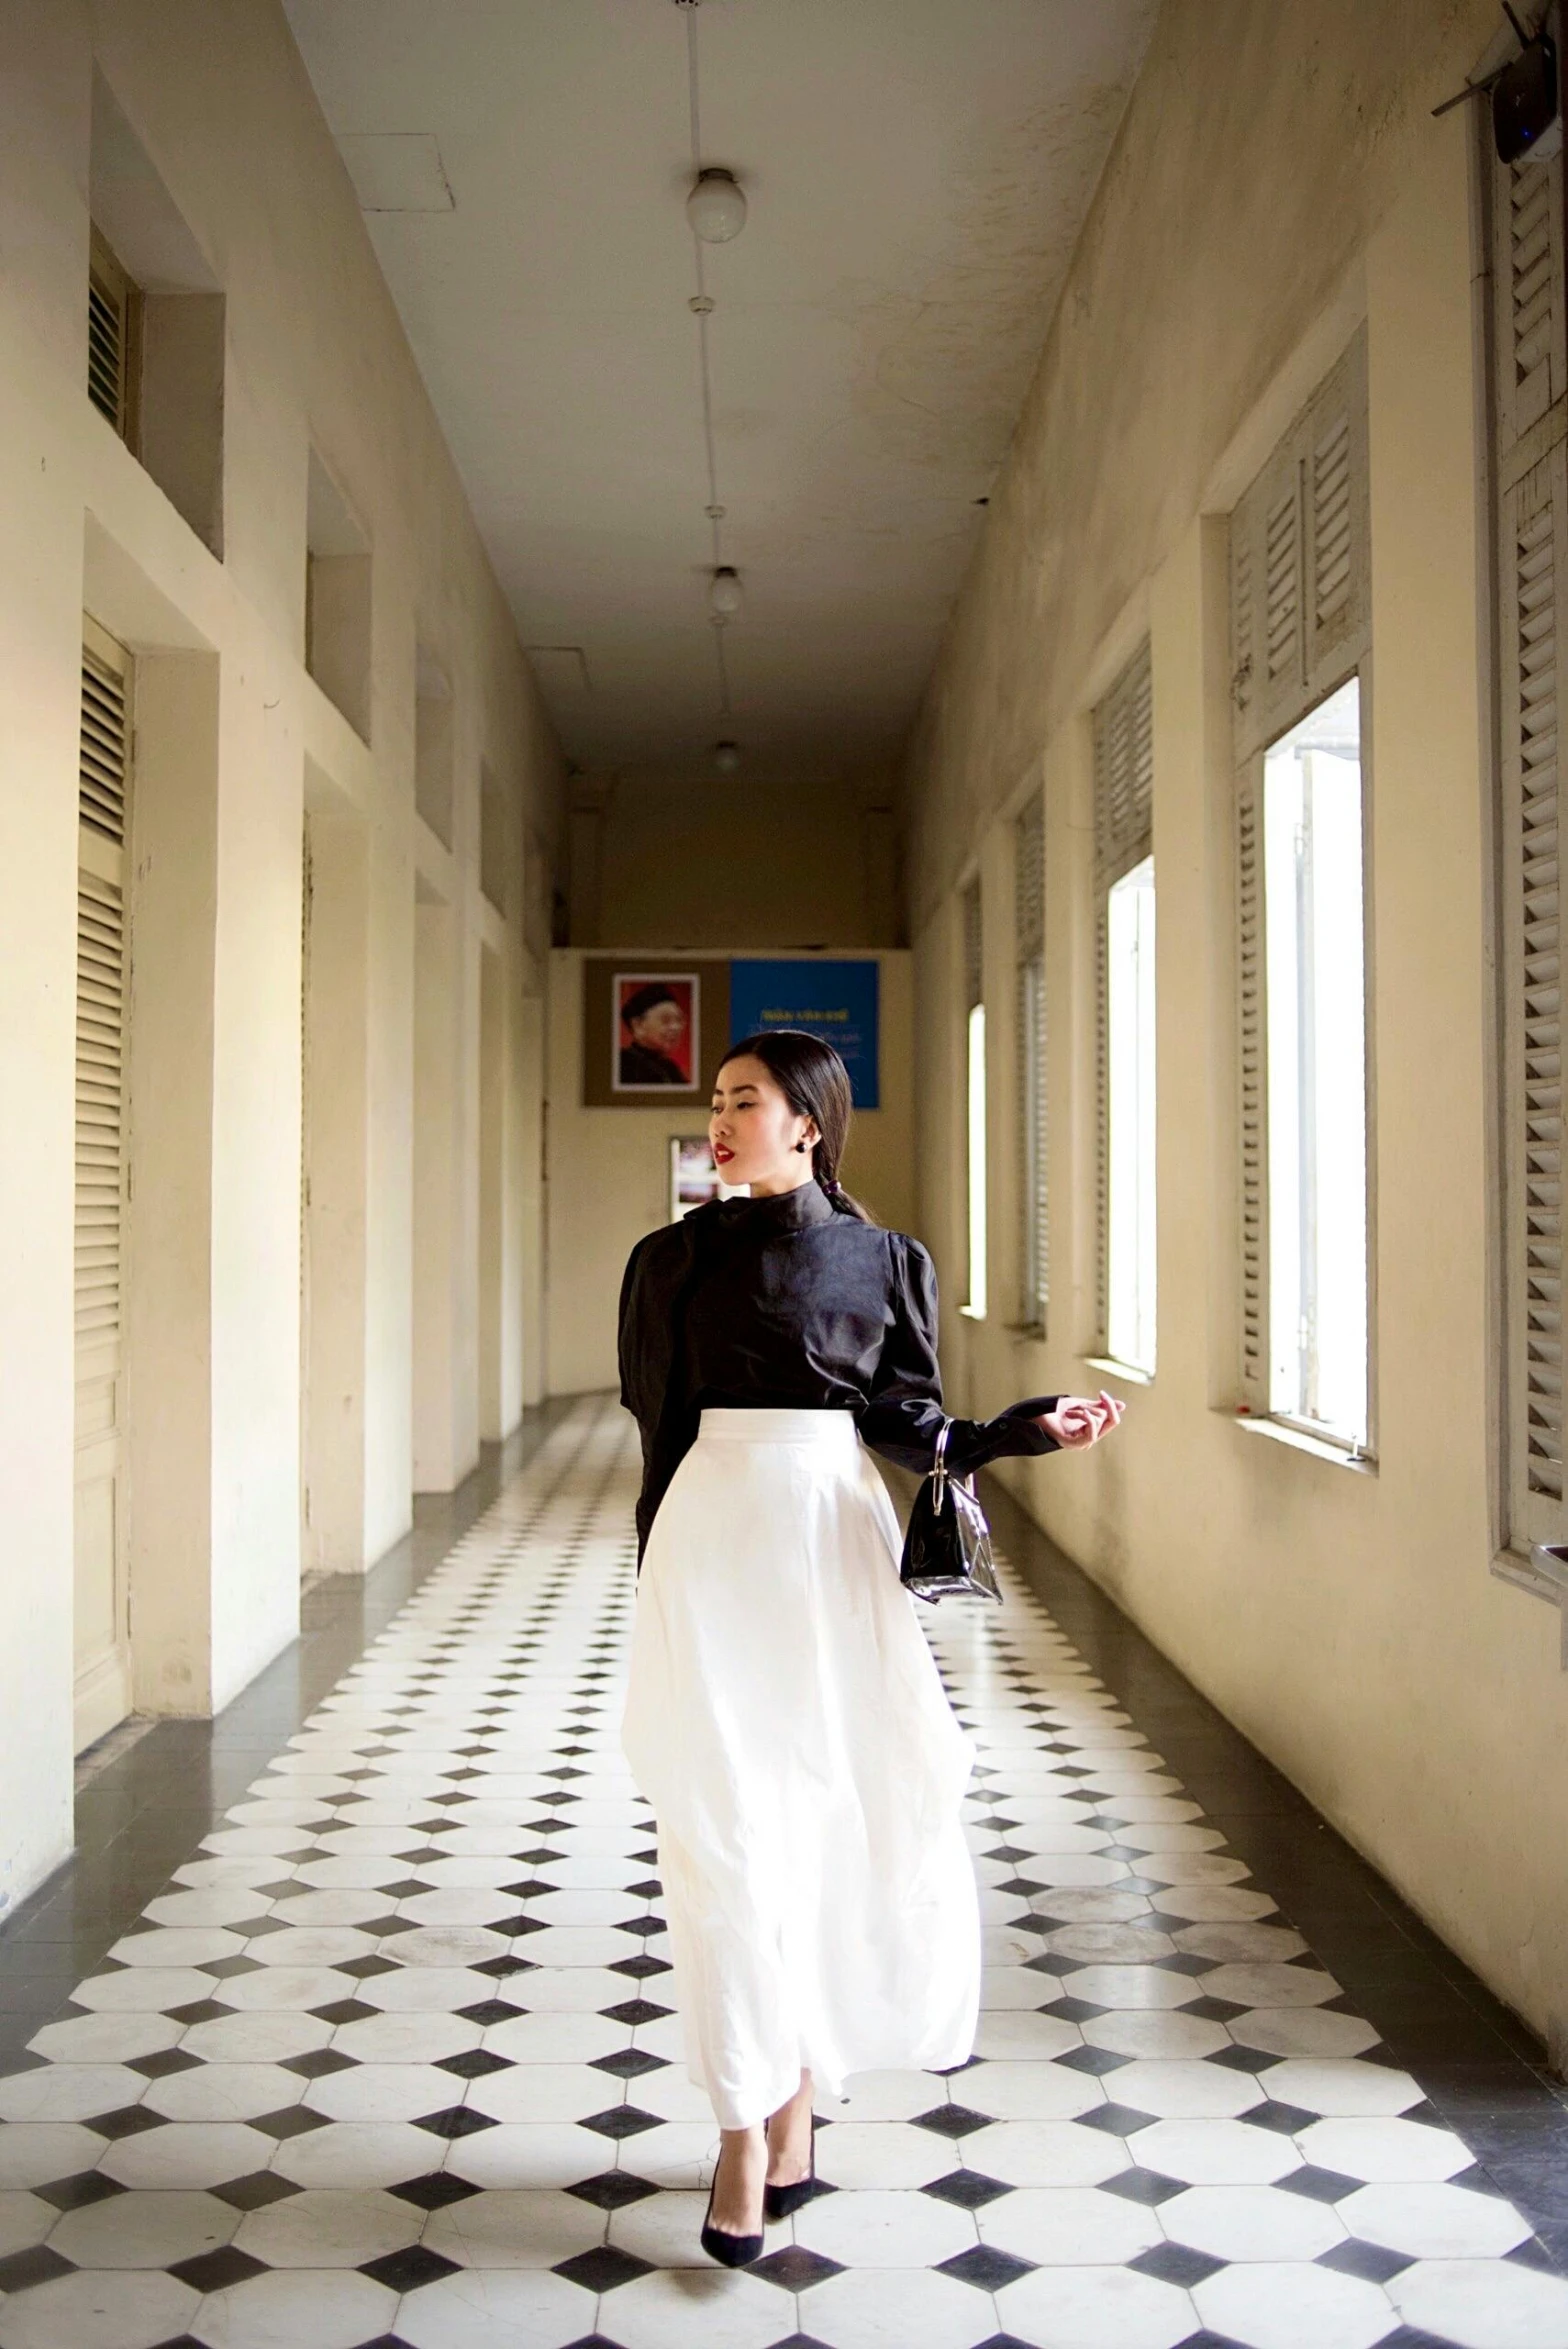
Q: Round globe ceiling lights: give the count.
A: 3